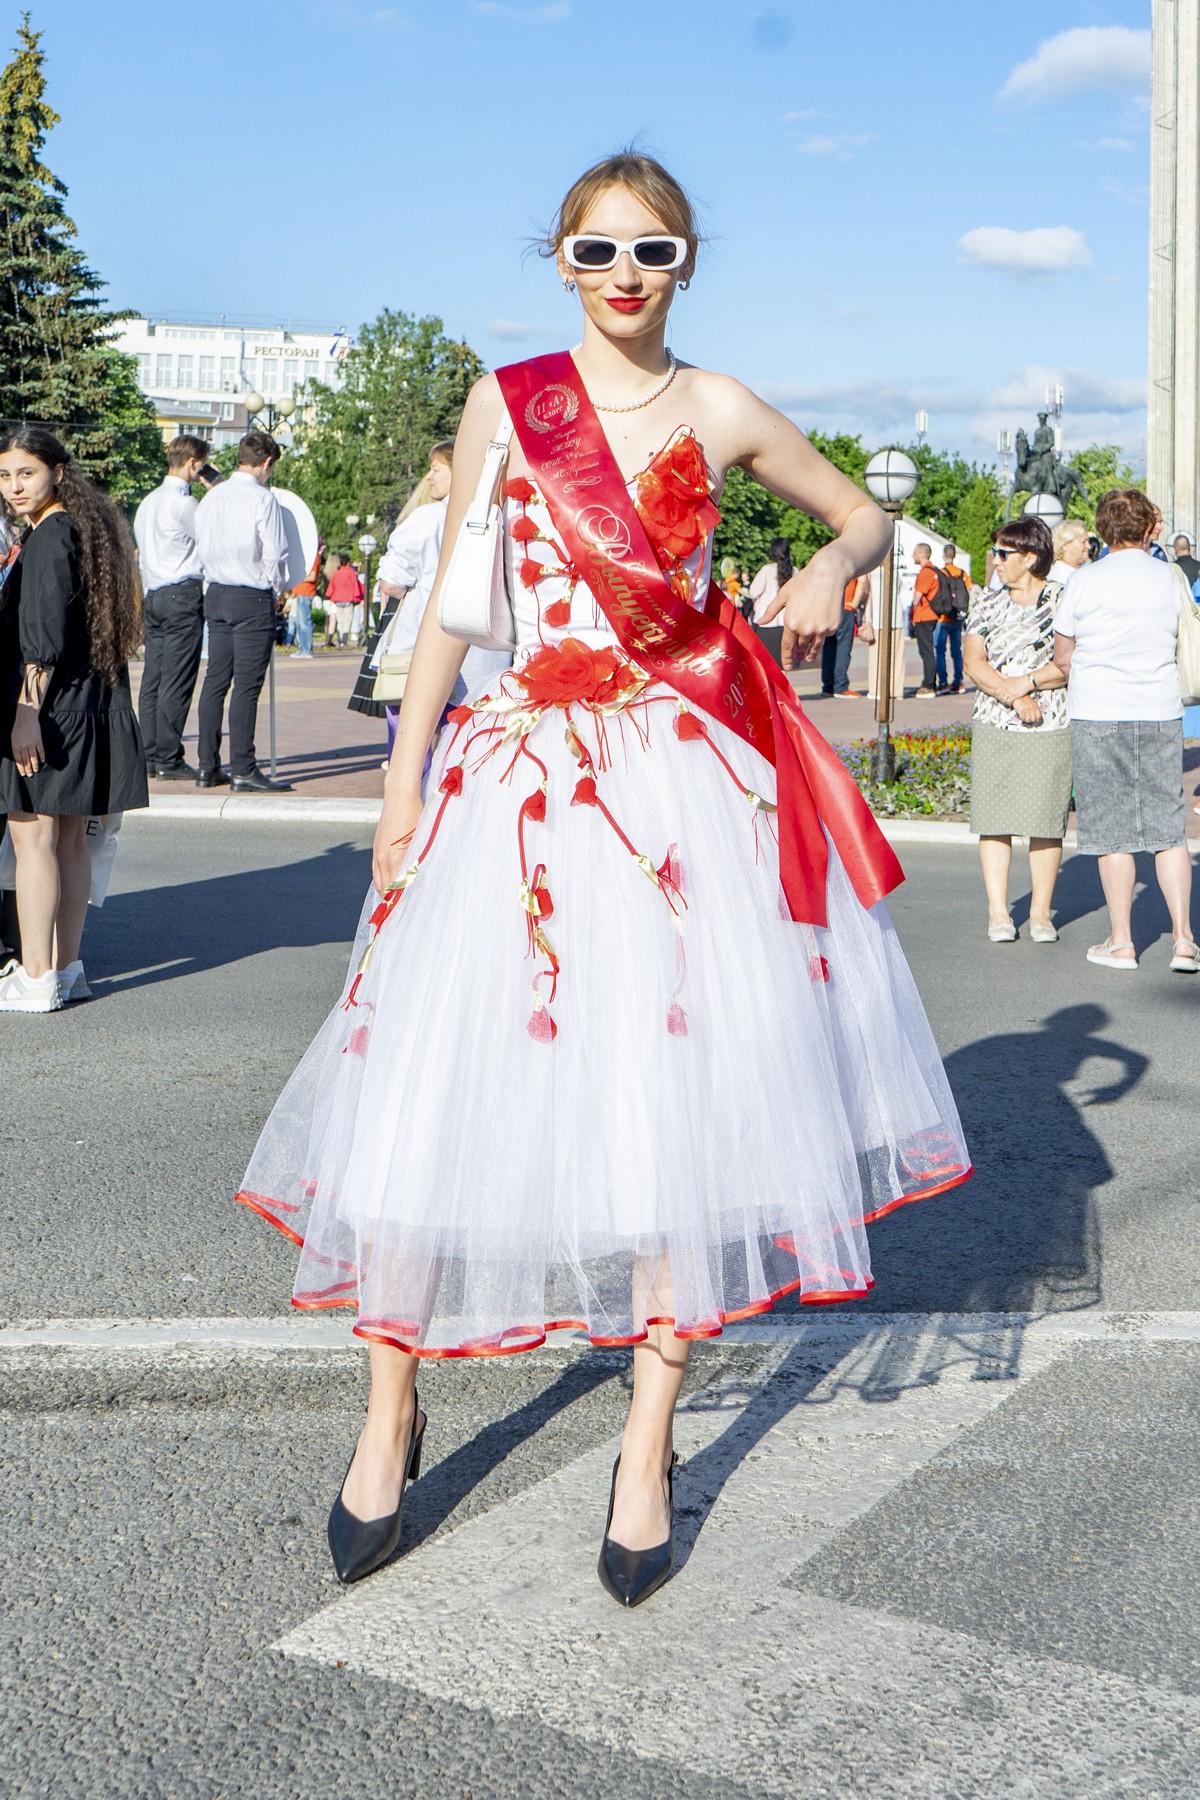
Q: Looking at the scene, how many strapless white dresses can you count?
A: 1